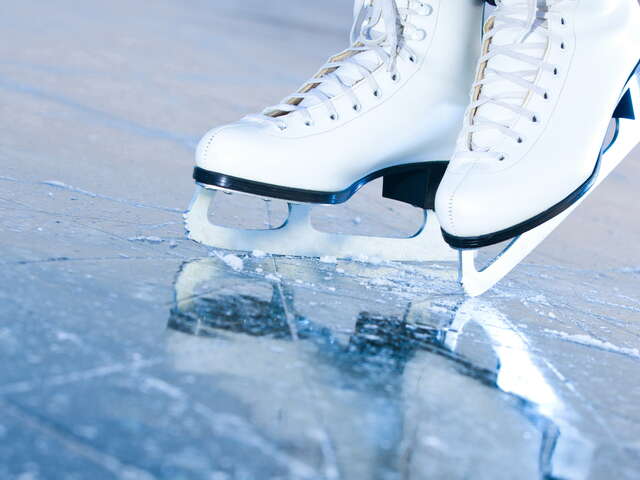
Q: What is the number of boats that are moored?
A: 0